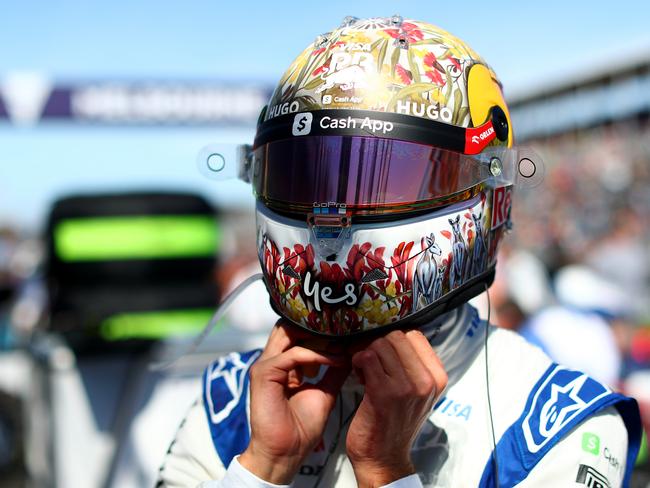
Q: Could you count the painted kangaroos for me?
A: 4